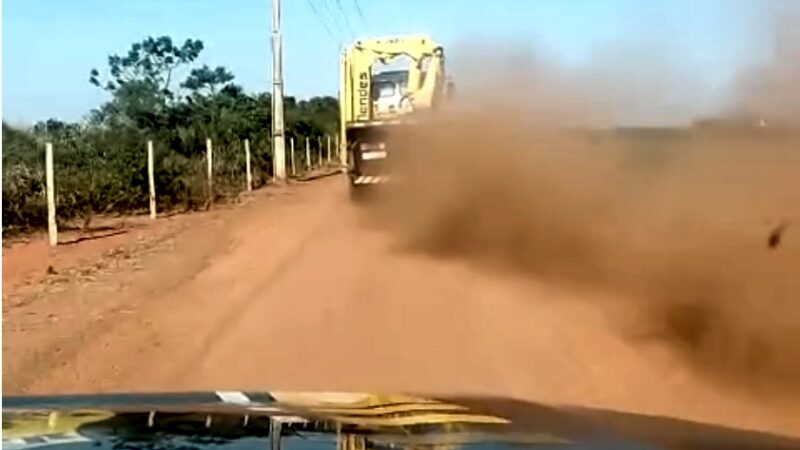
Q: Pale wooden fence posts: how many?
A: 9